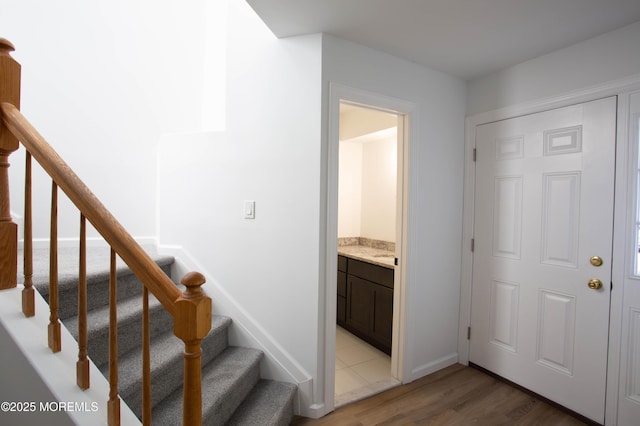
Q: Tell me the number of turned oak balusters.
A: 5